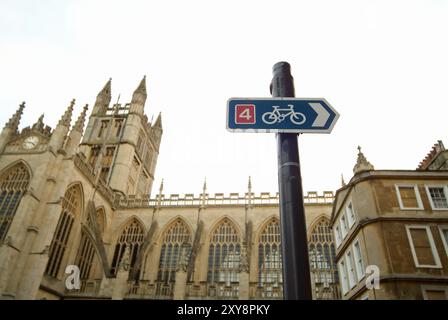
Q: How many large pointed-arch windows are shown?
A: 8